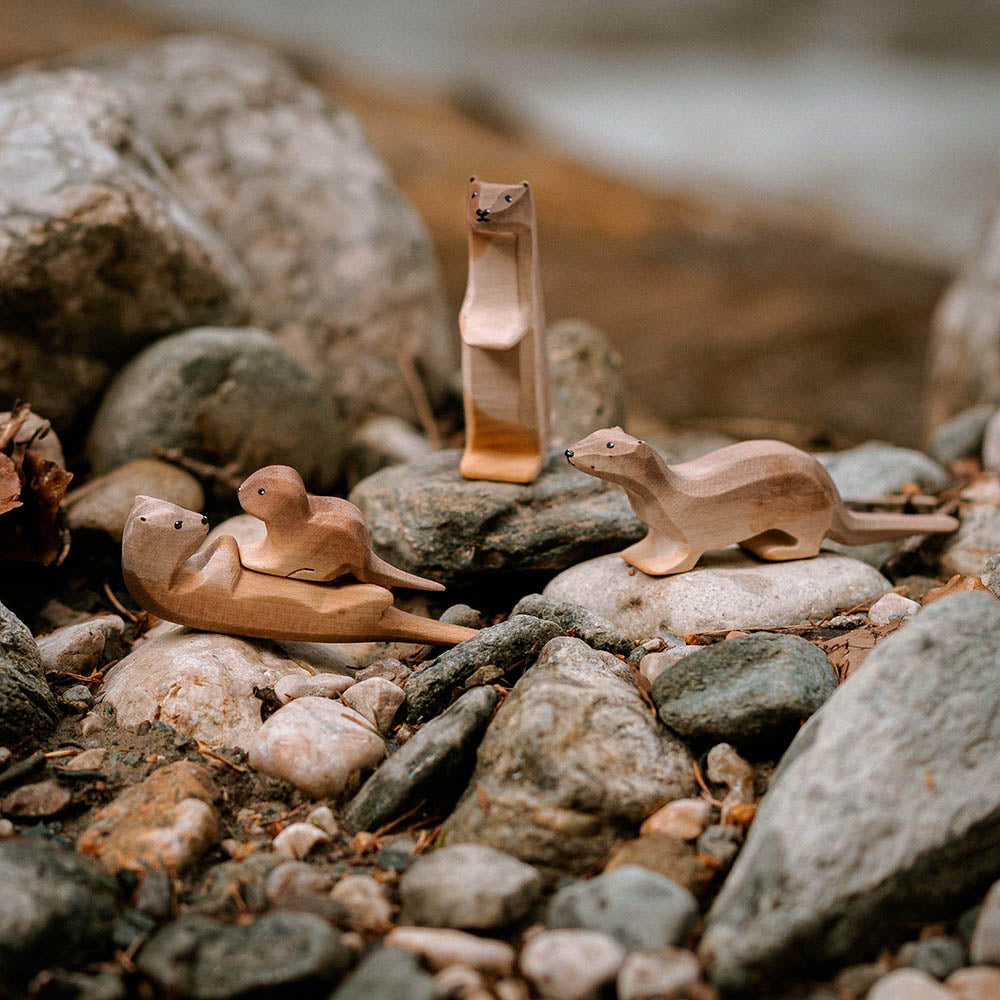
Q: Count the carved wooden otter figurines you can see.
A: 4